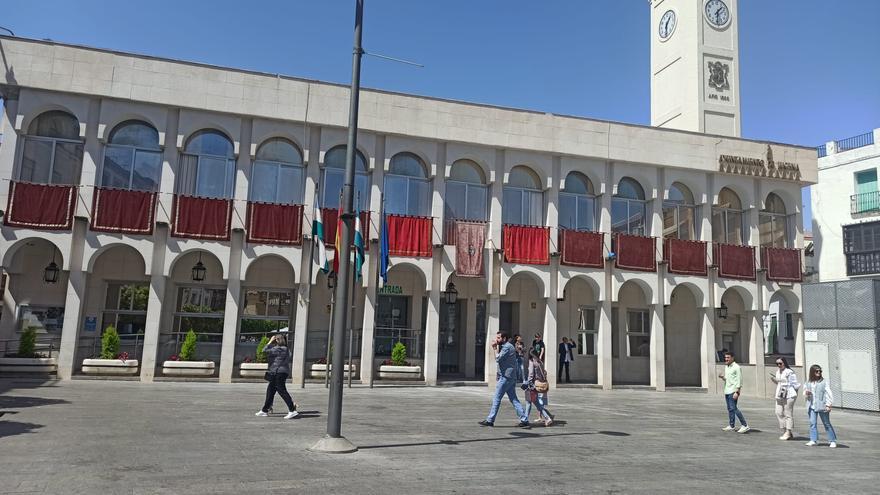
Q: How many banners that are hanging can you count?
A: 13